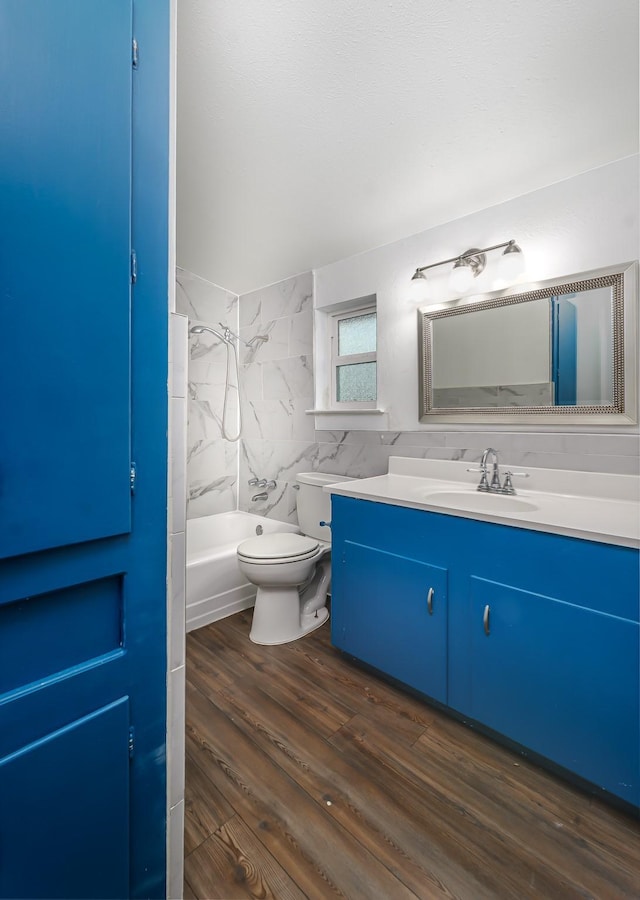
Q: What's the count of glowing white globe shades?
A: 3